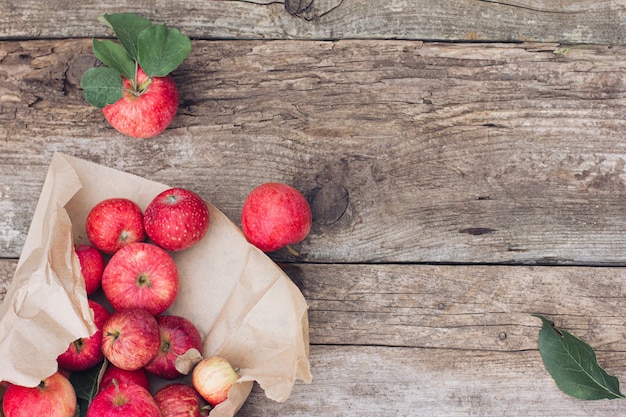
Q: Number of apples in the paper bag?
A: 12